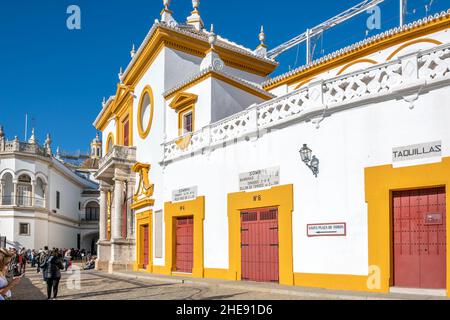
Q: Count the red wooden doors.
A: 4